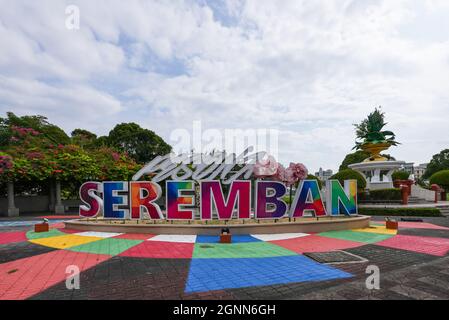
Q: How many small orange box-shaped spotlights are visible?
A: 3